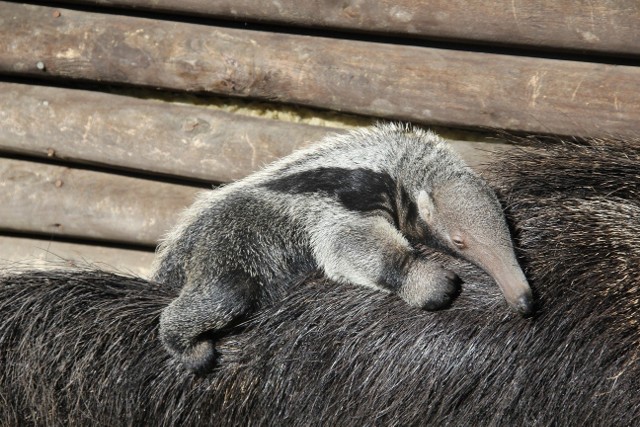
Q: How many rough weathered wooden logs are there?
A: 5